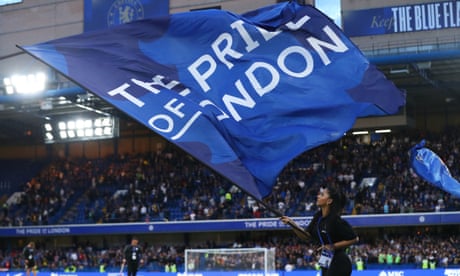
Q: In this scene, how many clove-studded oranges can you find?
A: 0